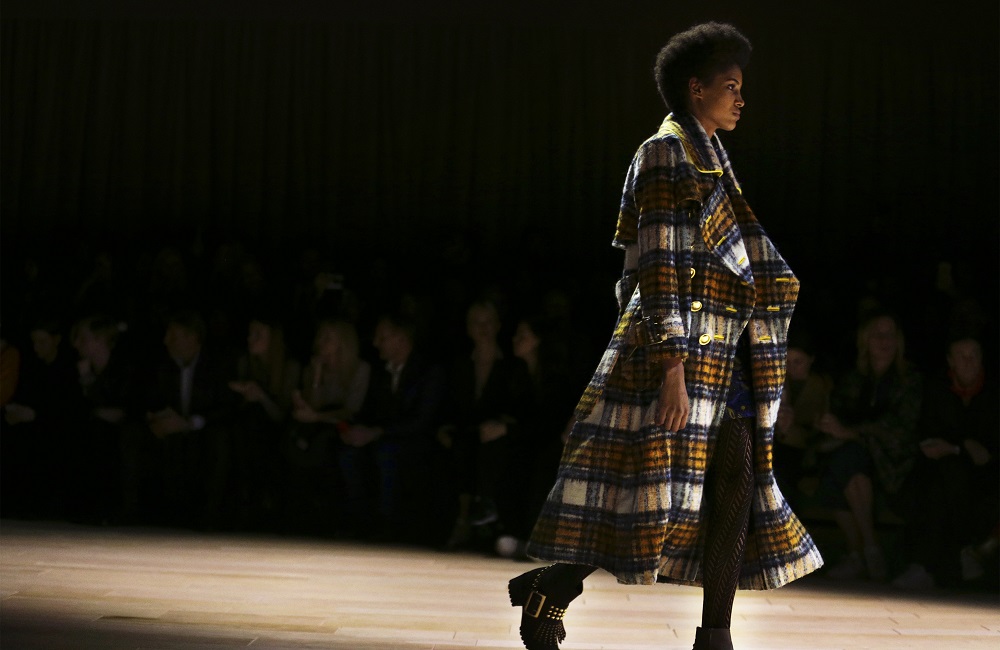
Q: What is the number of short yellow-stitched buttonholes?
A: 9